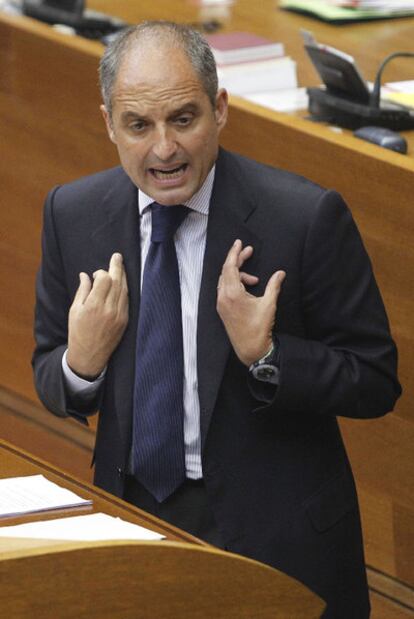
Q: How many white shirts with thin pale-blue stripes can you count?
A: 1